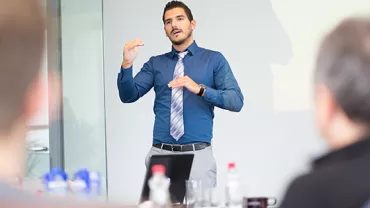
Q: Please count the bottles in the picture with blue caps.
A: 2